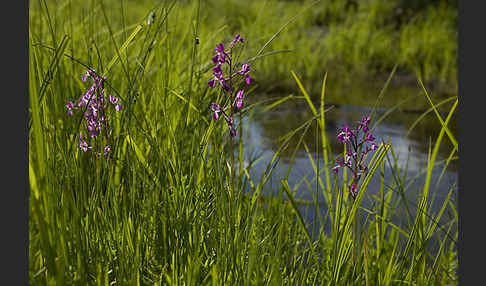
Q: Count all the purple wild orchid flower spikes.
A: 3